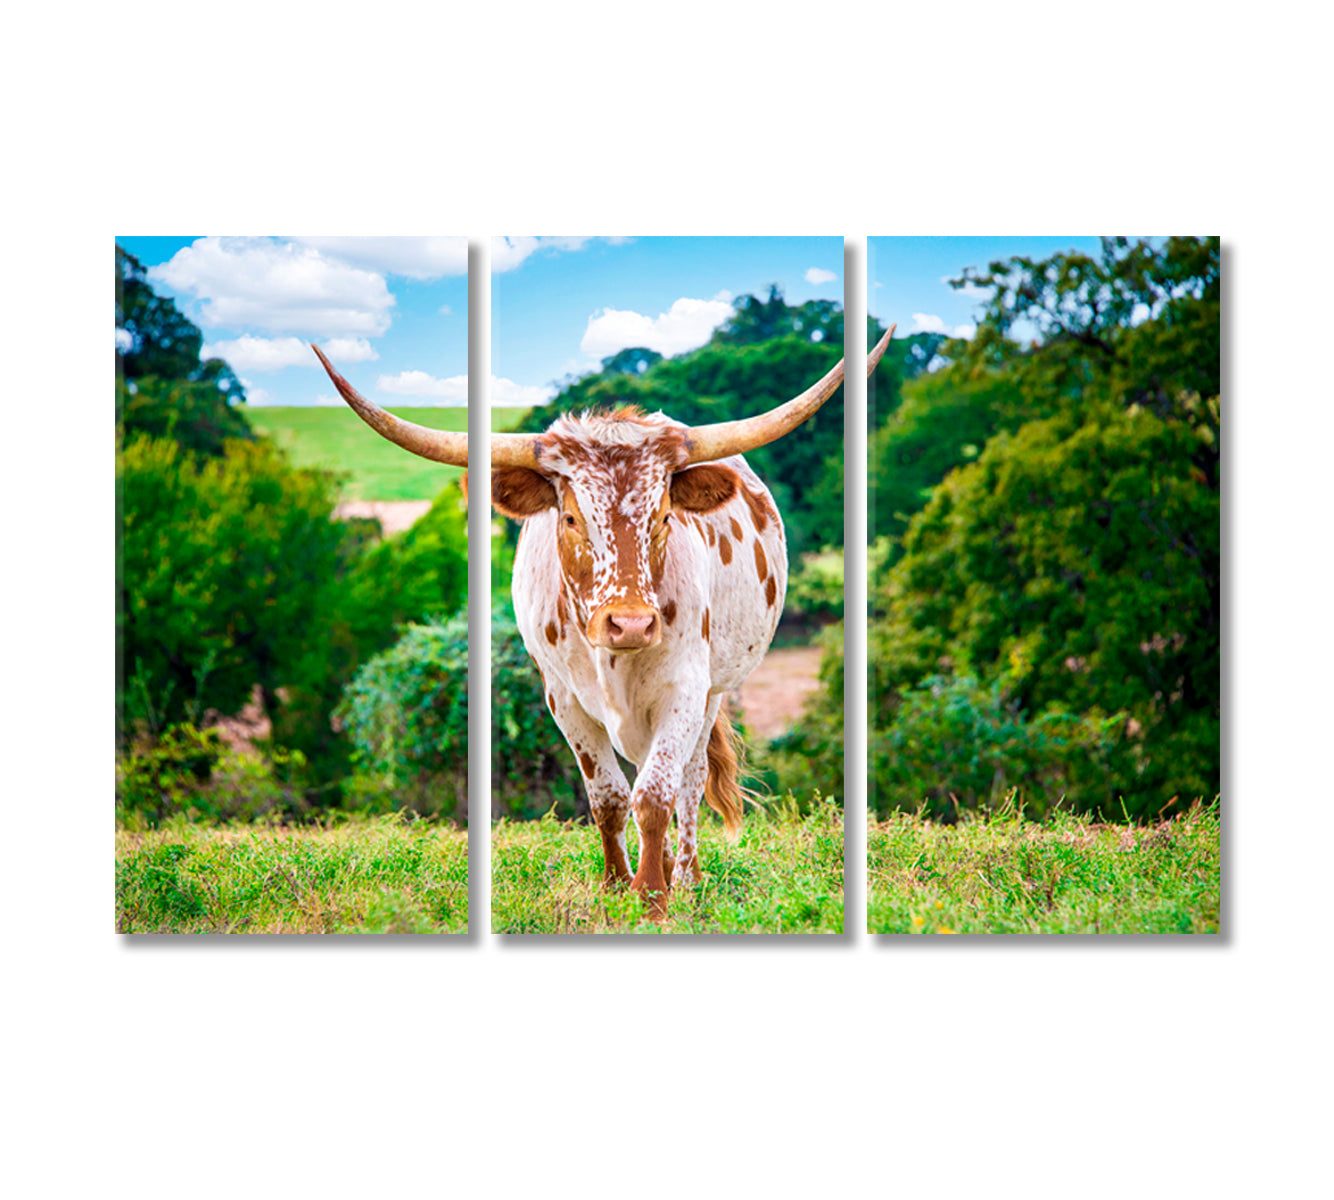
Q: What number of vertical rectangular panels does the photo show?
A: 3